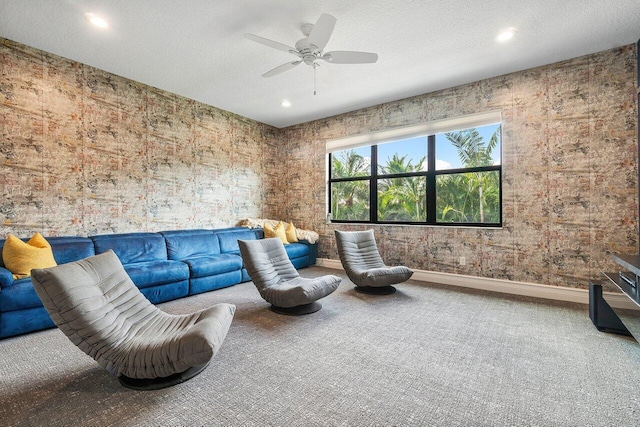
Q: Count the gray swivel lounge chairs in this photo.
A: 3